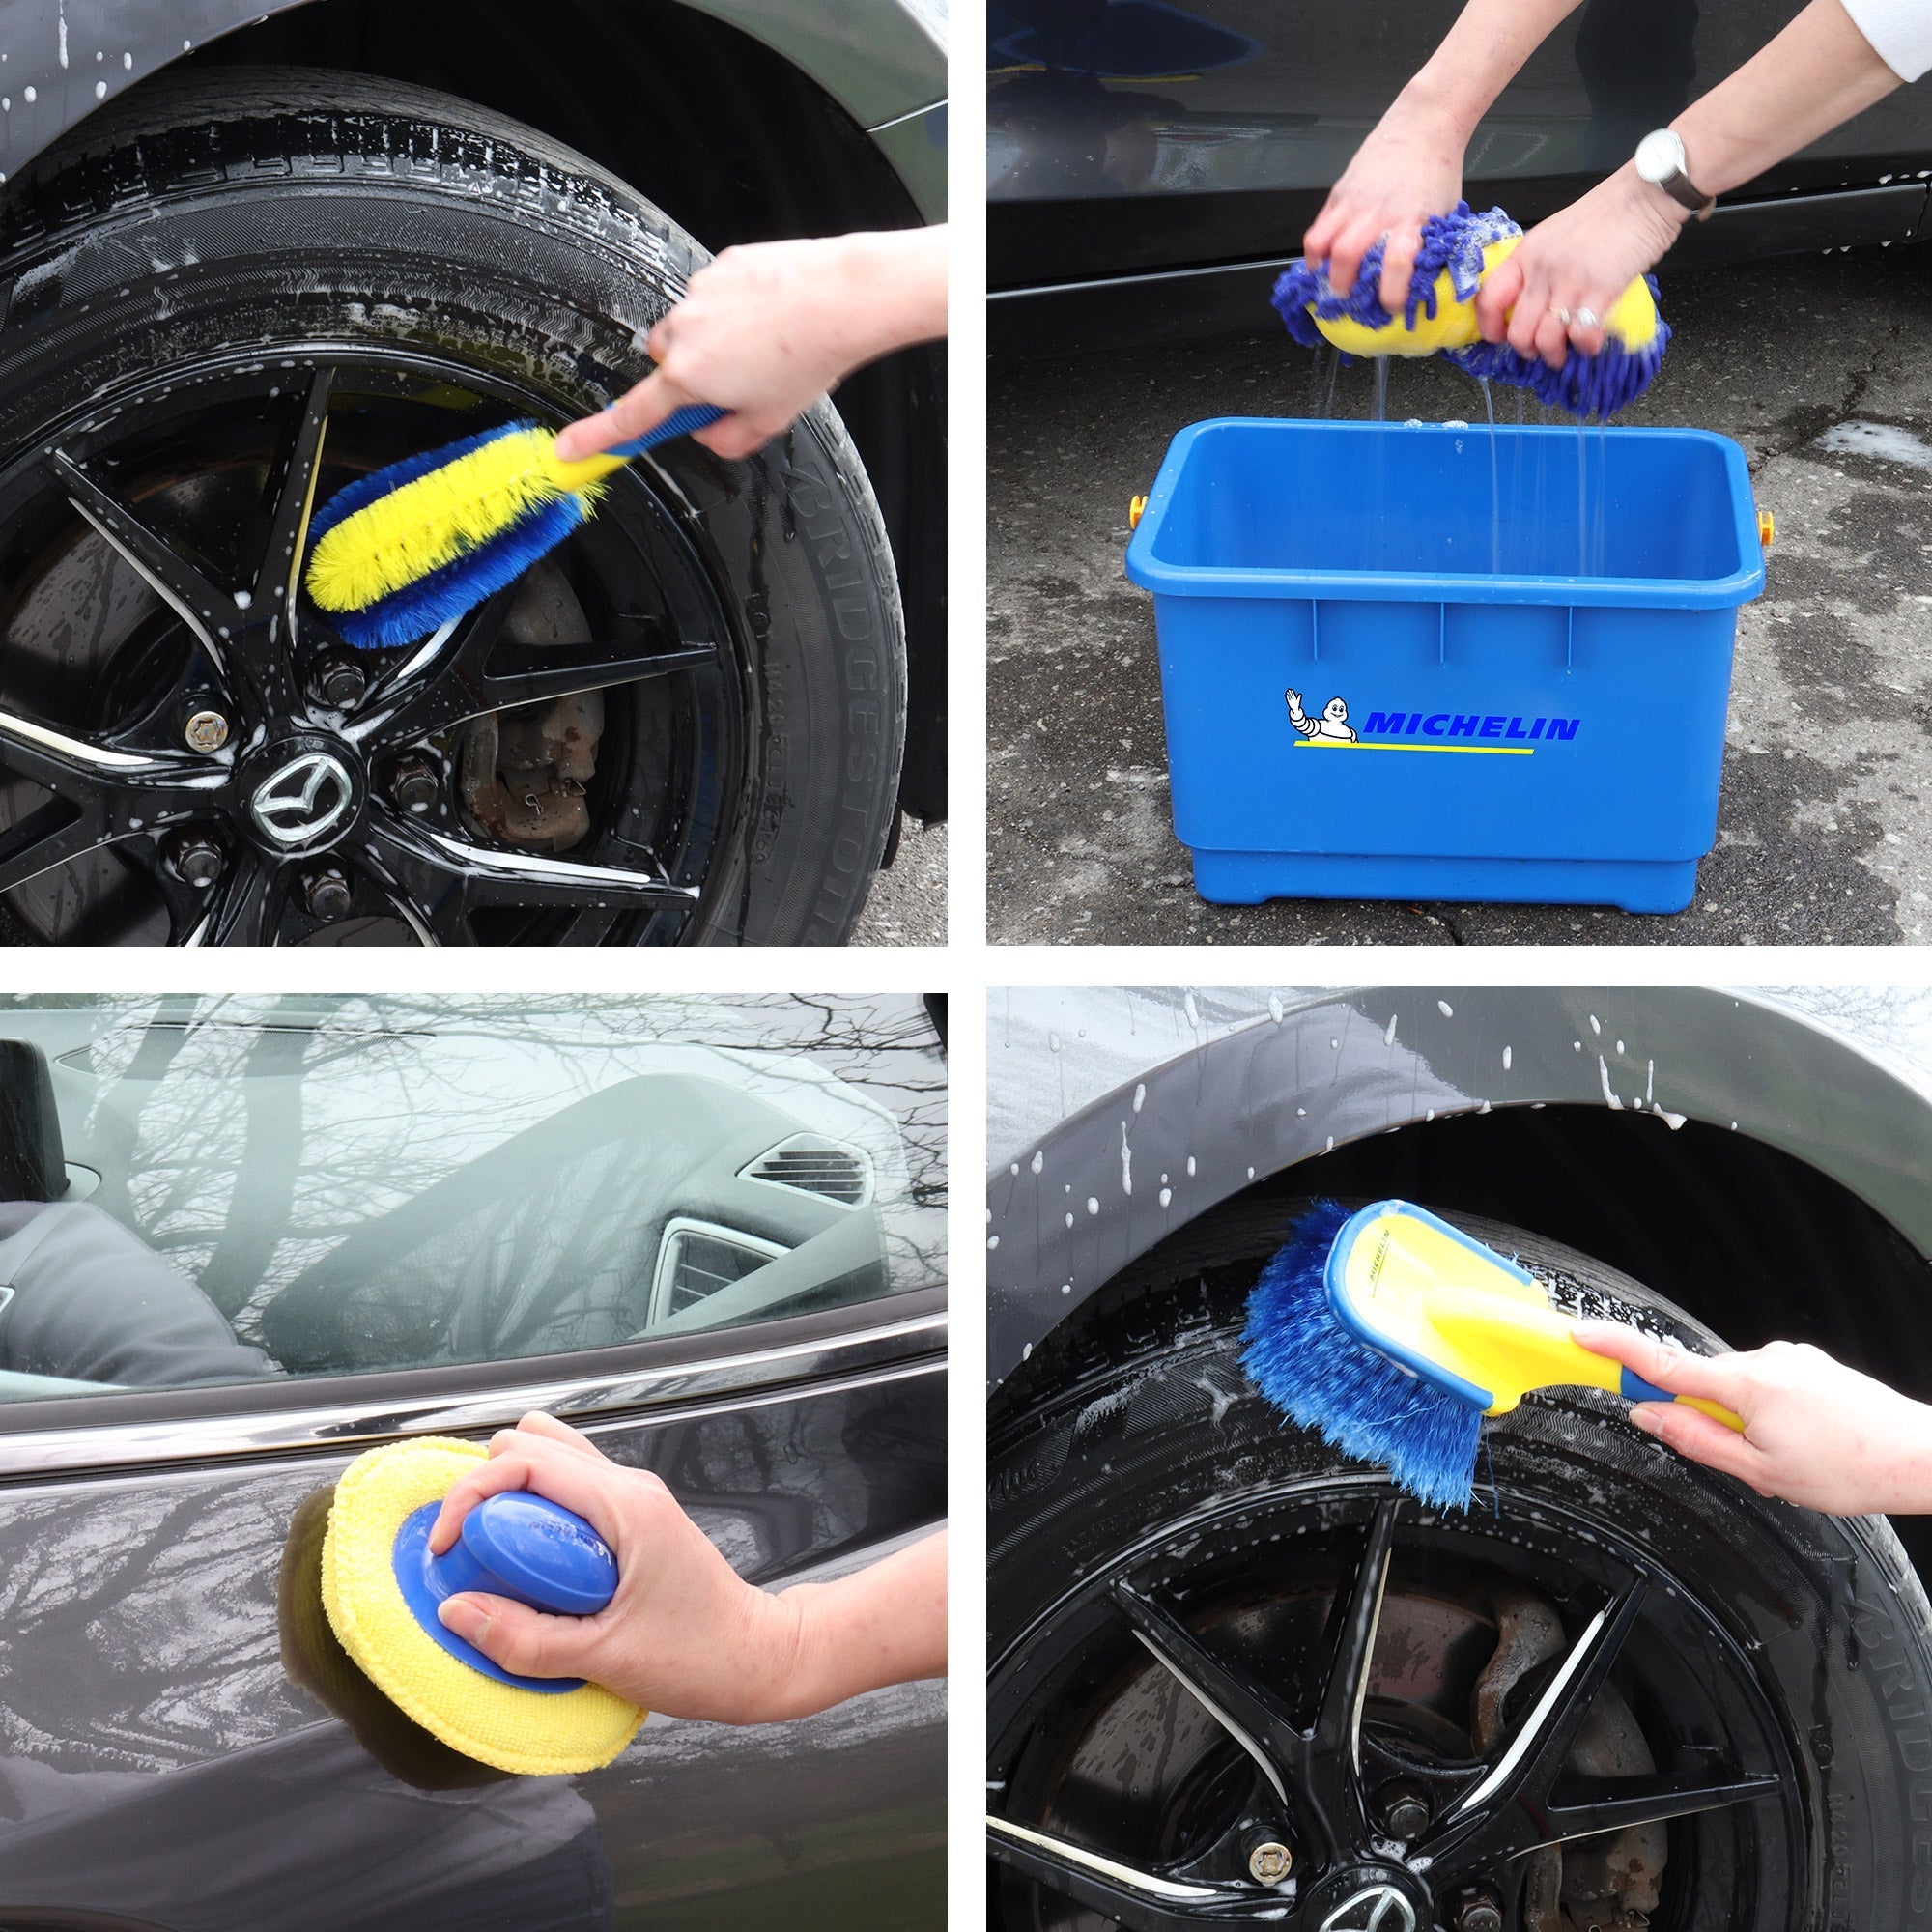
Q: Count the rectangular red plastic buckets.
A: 0